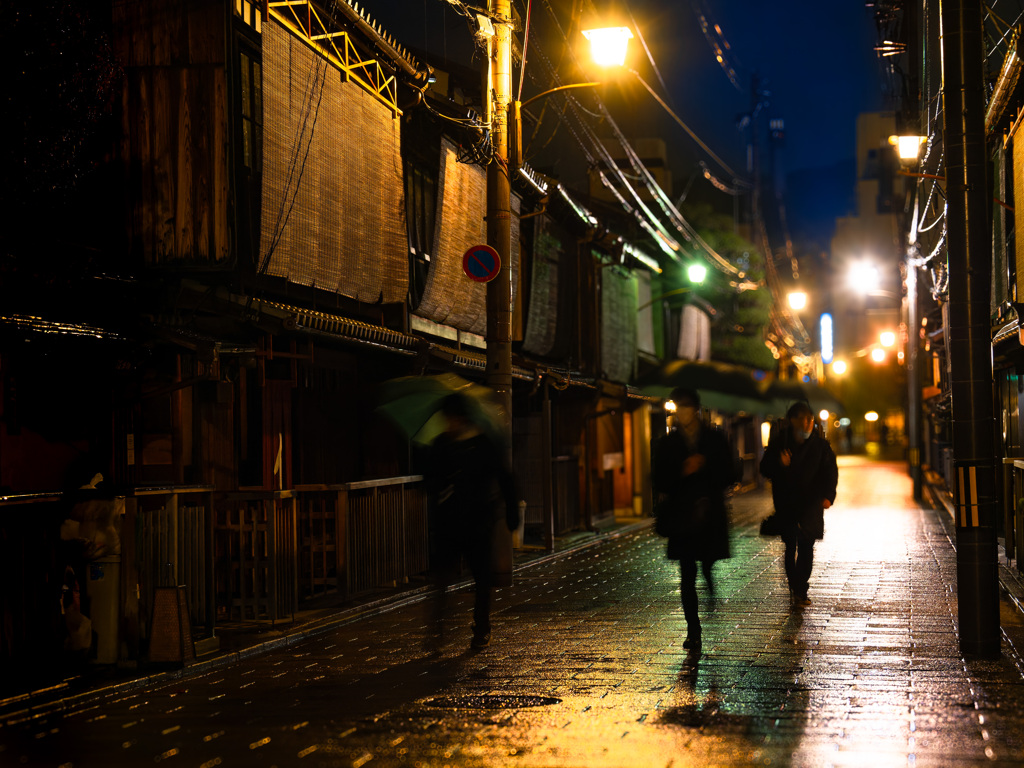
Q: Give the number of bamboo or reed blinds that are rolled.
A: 0